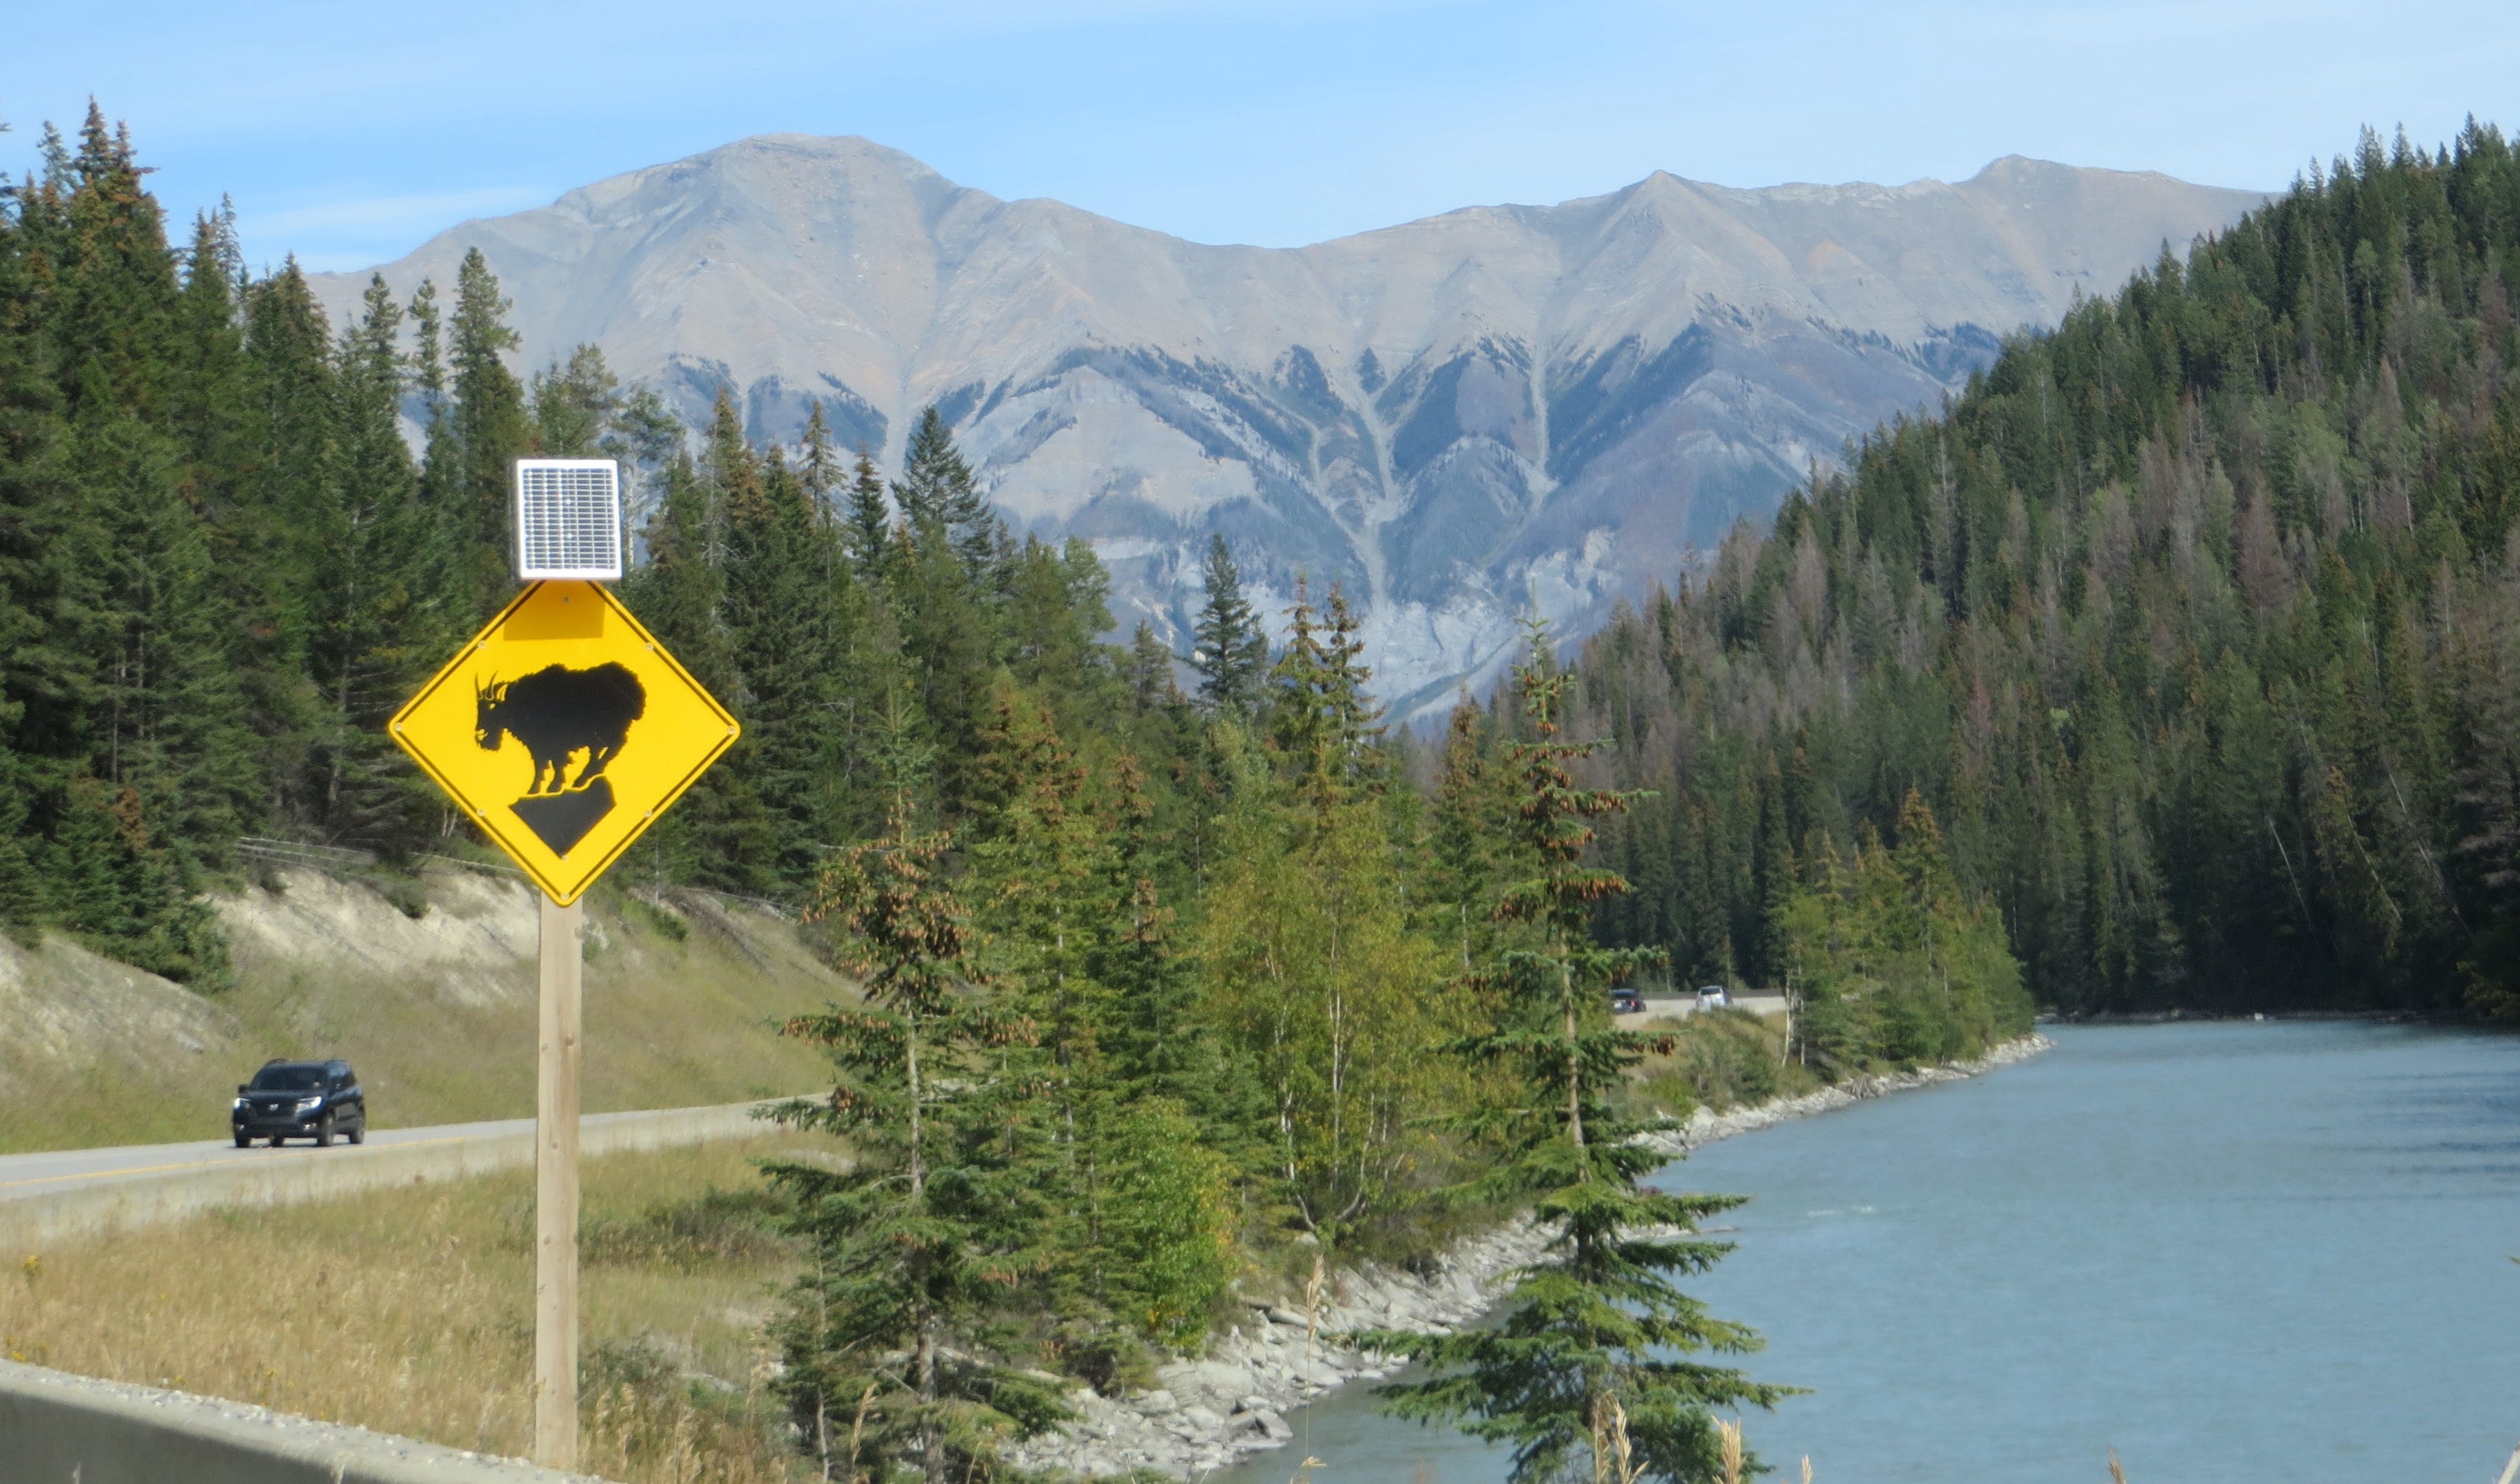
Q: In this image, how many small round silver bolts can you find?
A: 9